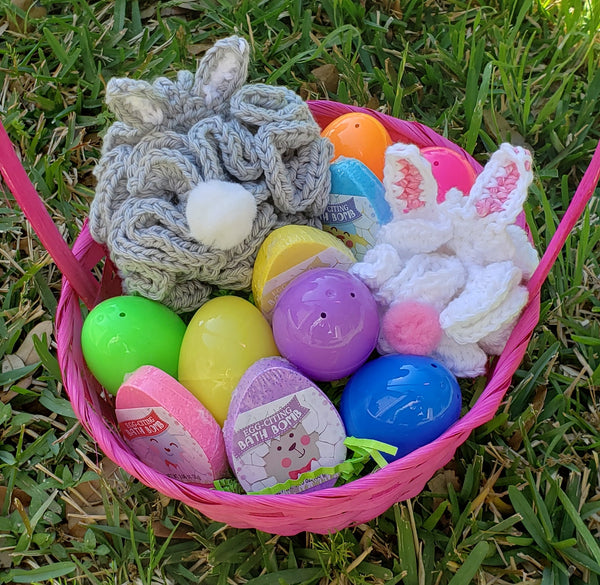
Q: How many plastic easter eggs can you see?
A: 6